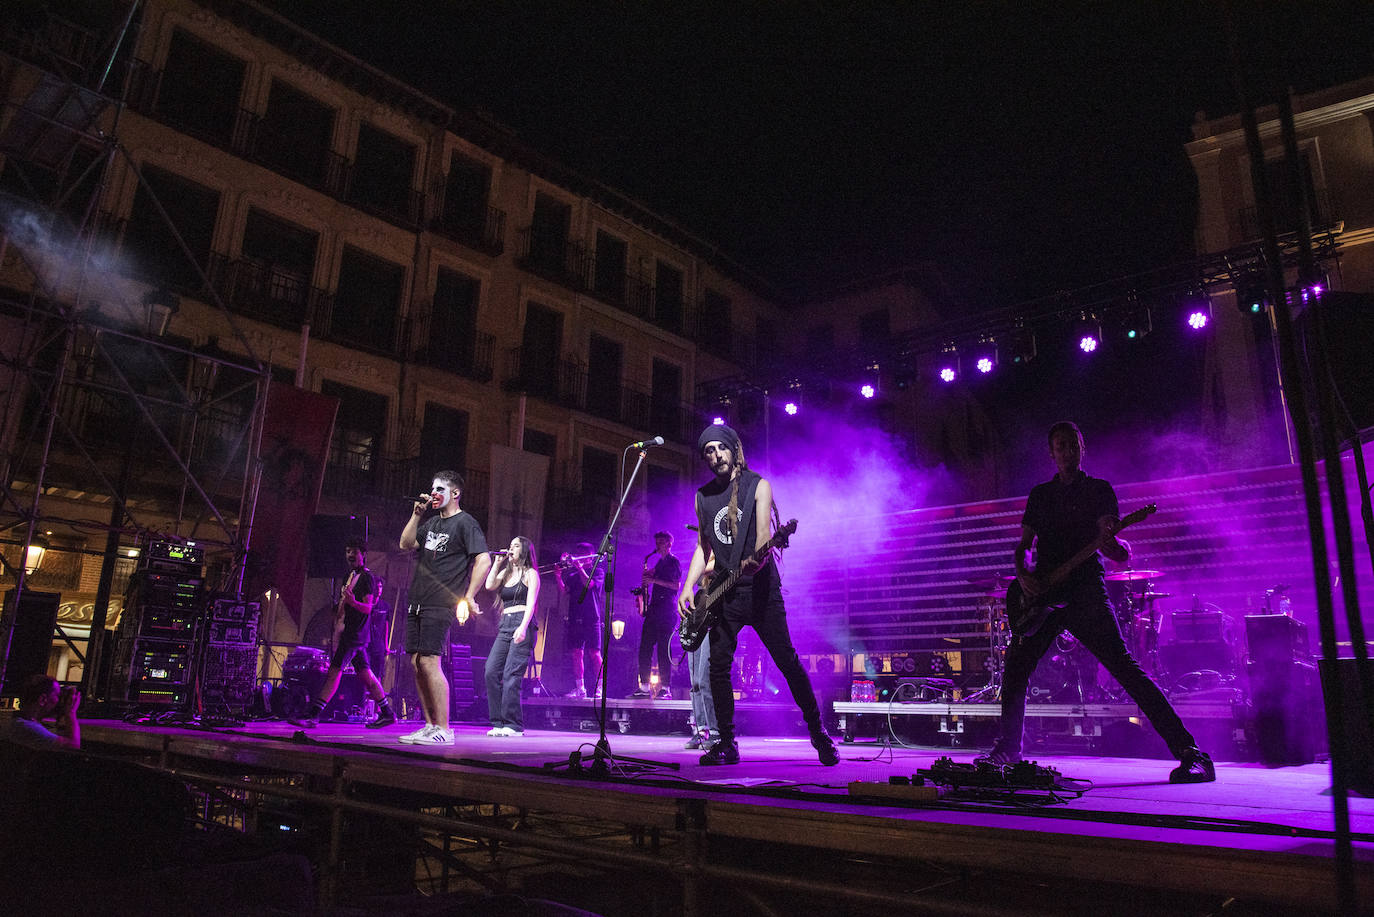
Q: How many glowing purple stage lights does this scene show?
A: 8